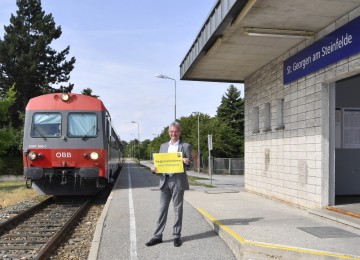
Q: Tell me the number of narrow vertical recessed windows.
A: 3